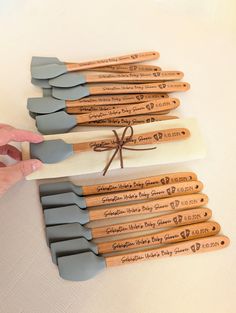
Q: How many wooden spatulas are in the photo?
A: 15